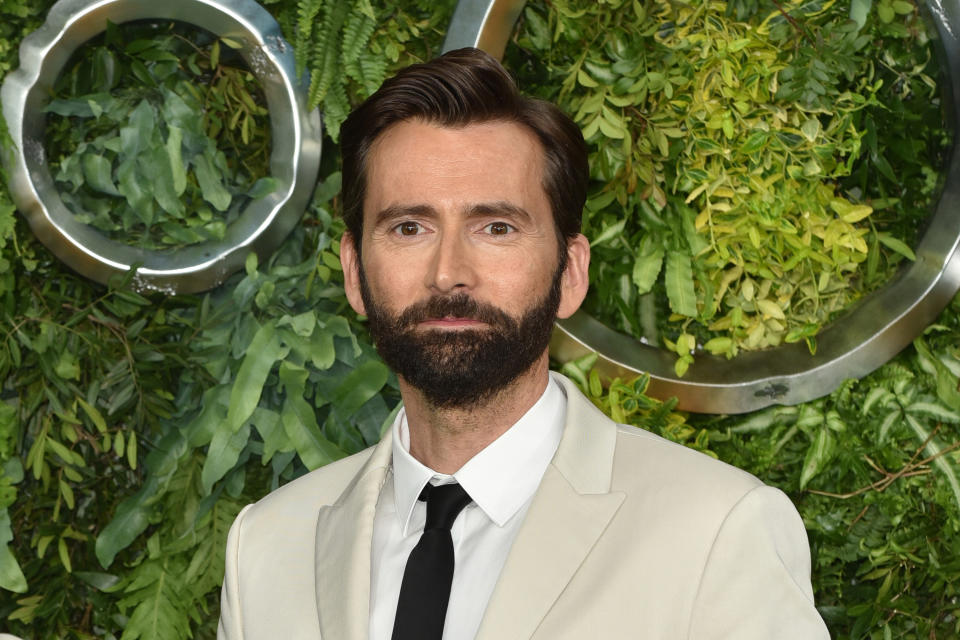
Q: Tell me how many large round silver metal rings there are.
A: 2